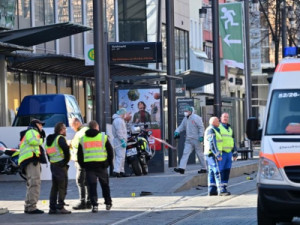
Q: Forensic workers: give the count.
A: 2